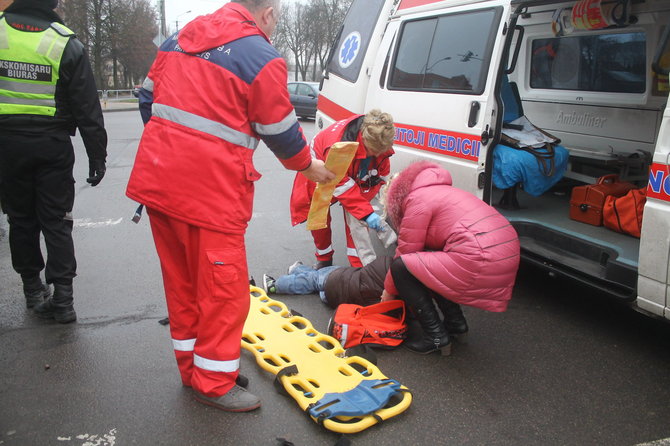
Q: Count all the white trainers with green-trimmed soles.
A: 2